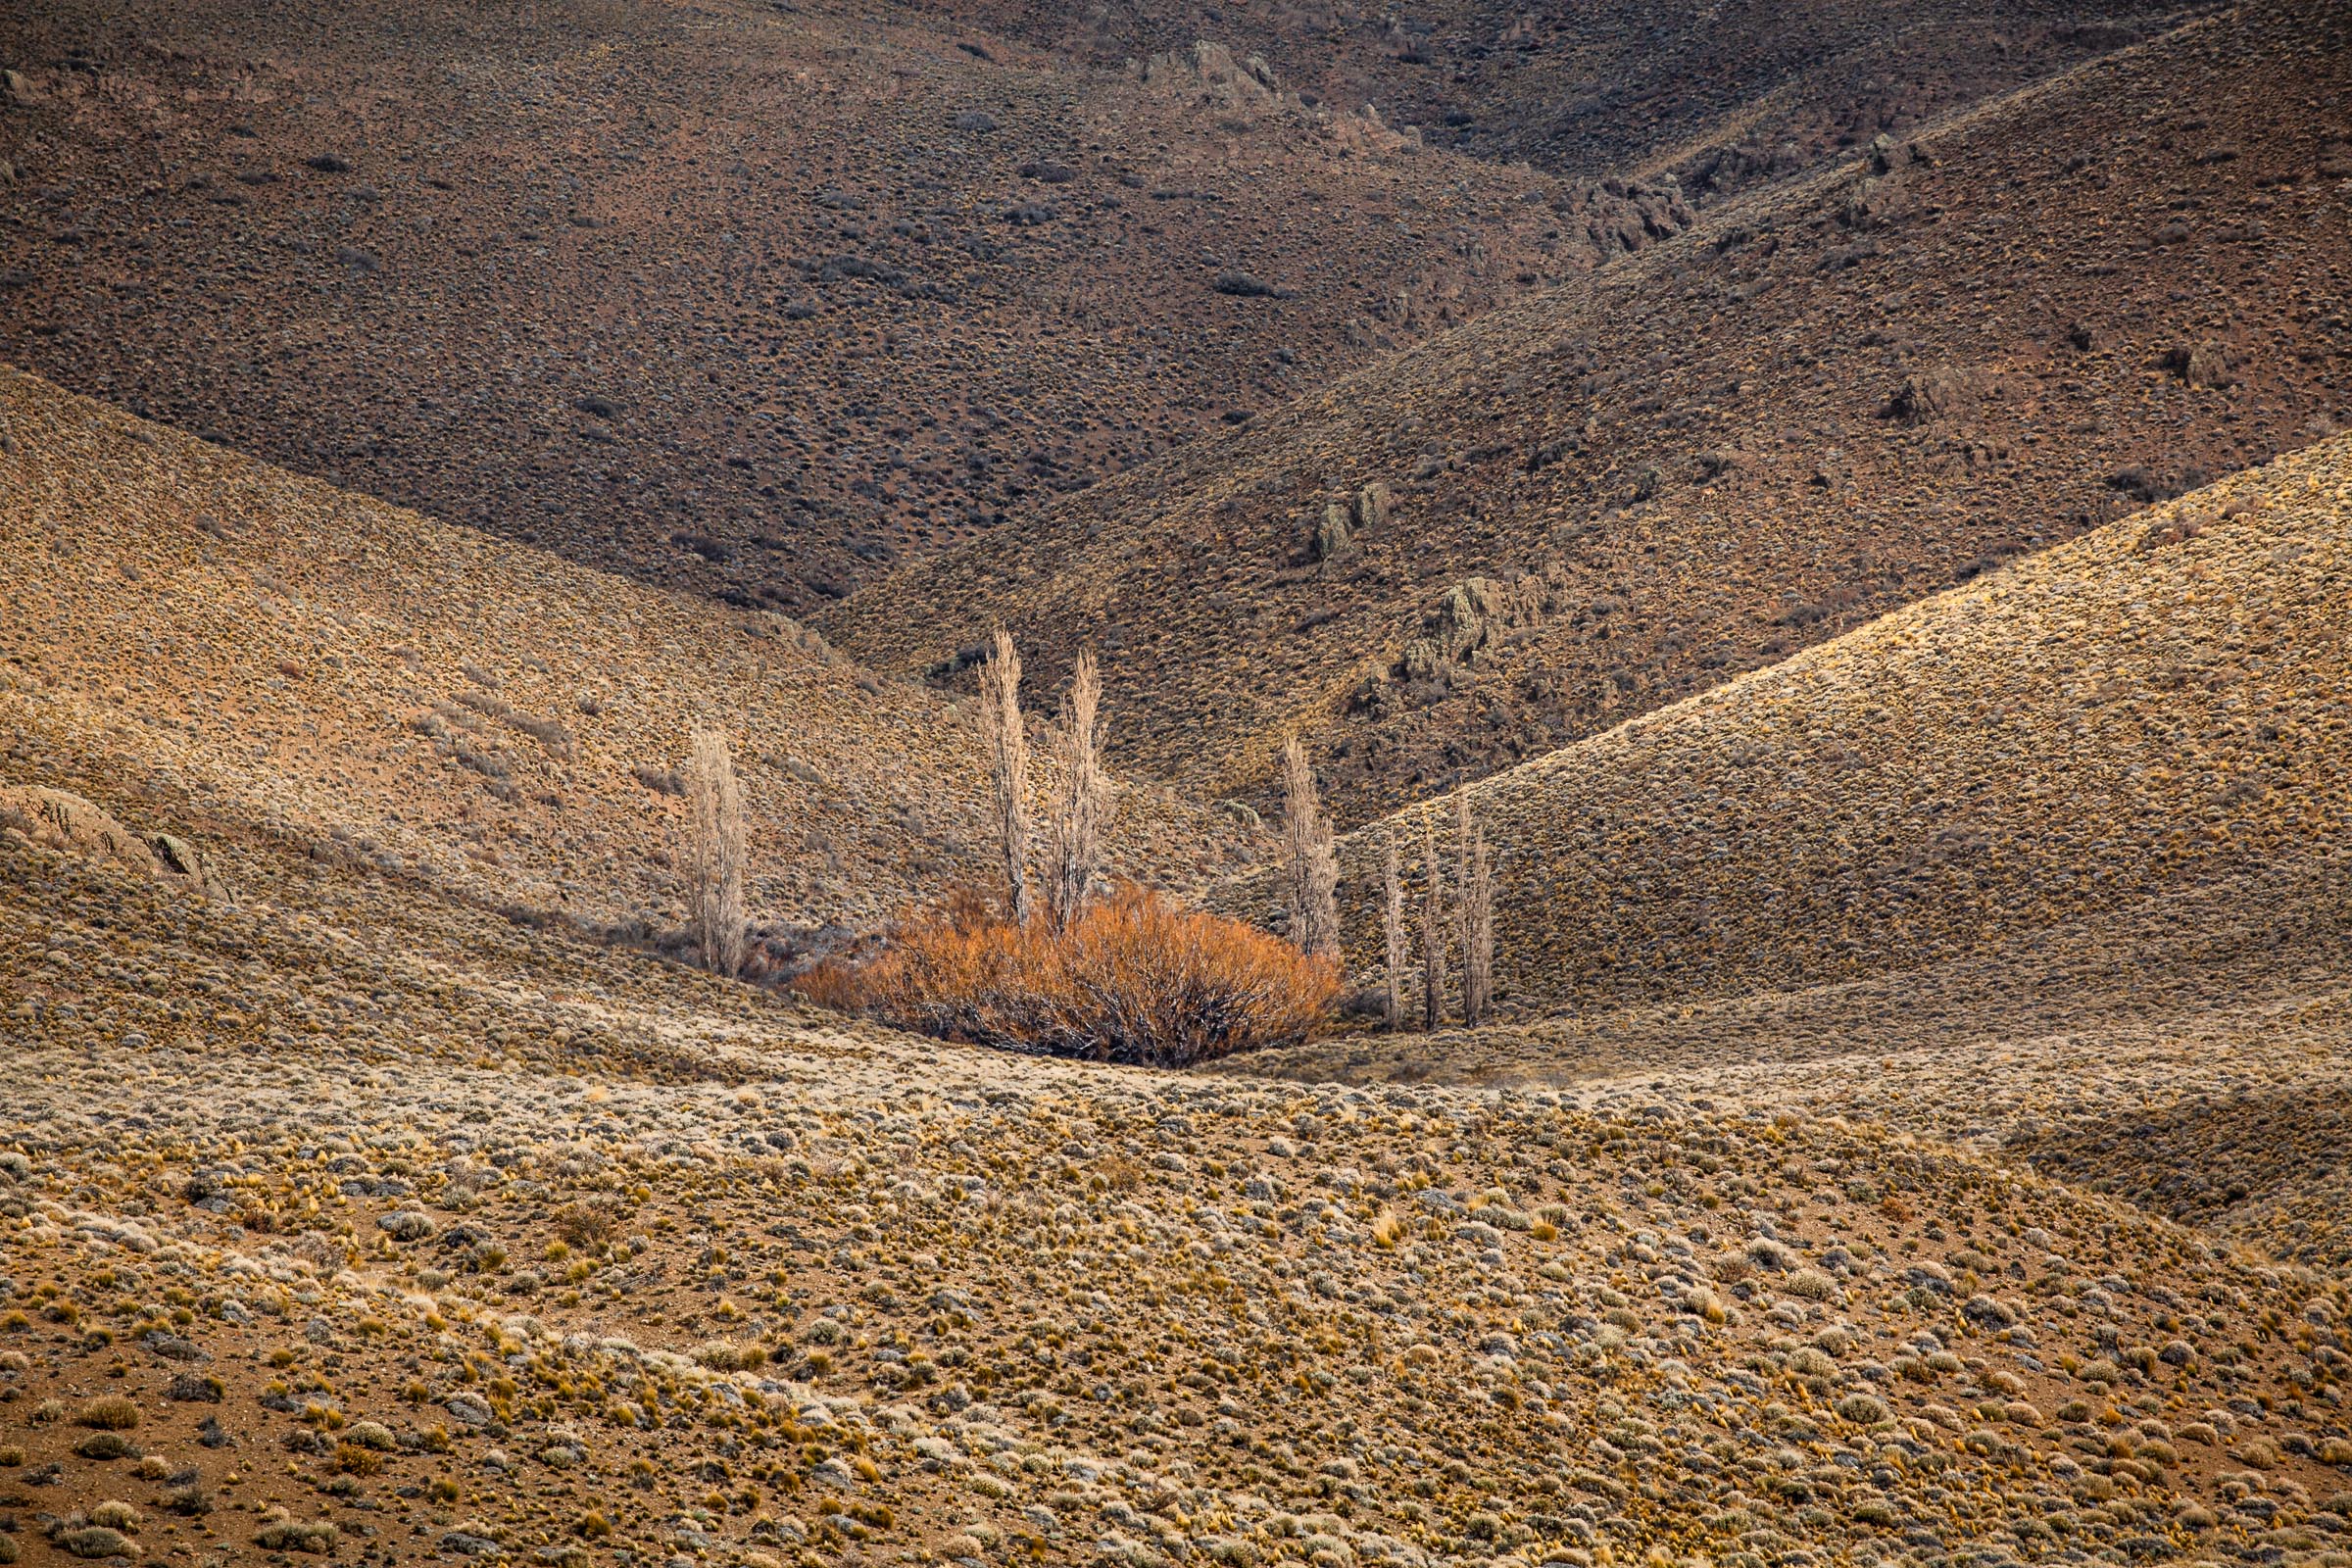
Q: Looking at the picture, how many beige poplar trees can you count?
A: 7